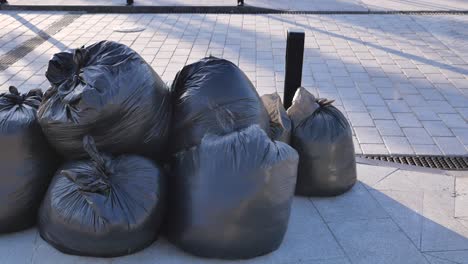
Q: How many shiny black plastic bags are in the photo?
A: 6